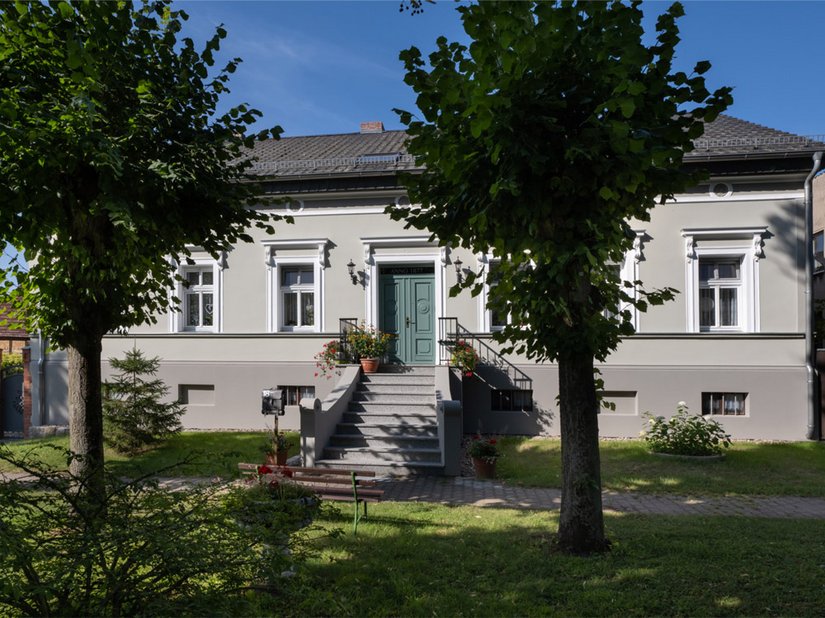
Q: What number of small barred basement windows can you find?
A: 3